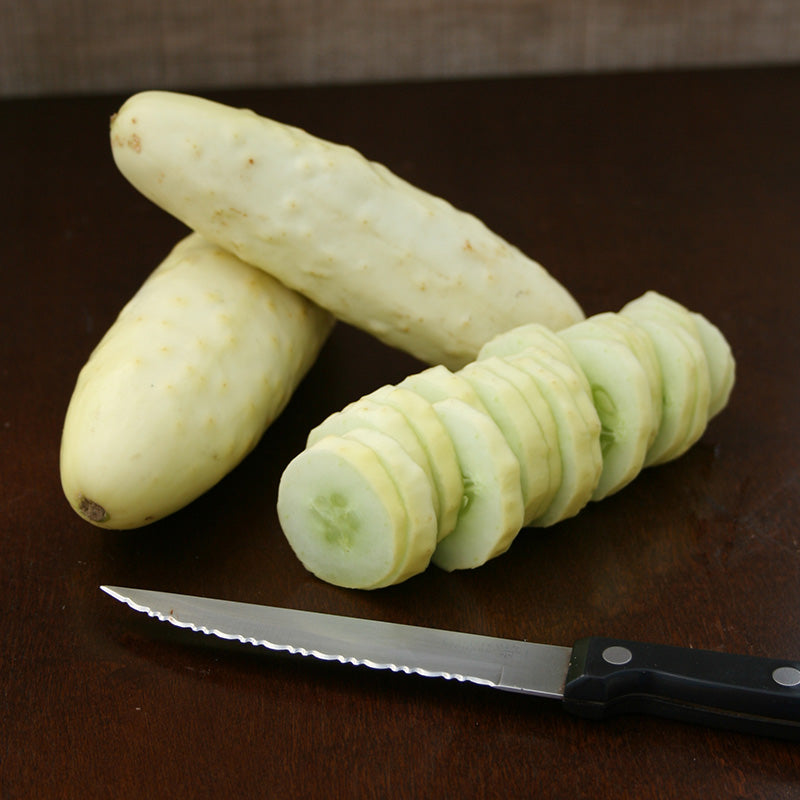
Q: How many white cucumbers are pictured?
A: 3